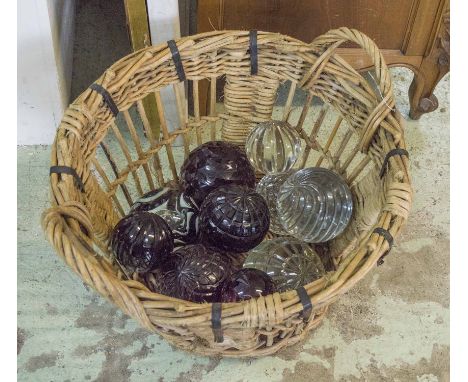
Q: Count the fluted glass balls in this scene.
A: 10